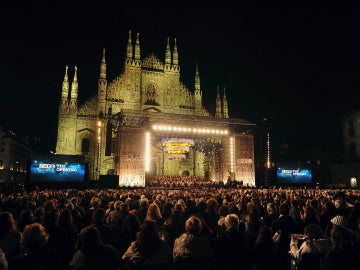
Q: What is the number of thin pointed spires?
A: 10